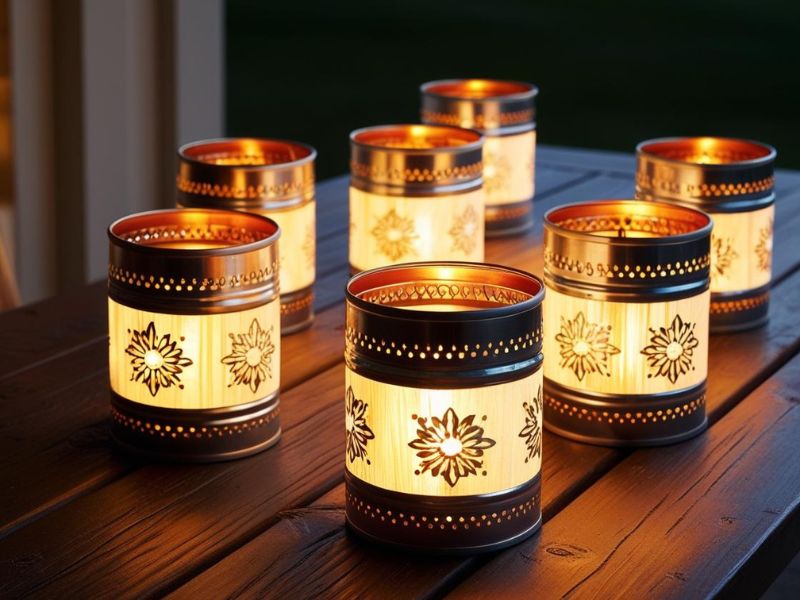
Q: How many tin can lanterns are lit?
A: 7